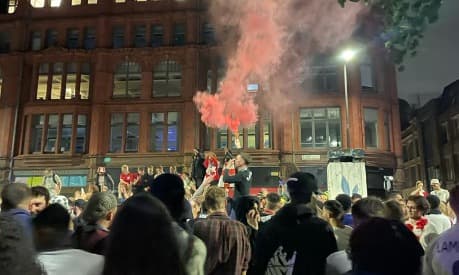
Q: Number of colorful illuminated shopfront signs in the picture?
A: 2